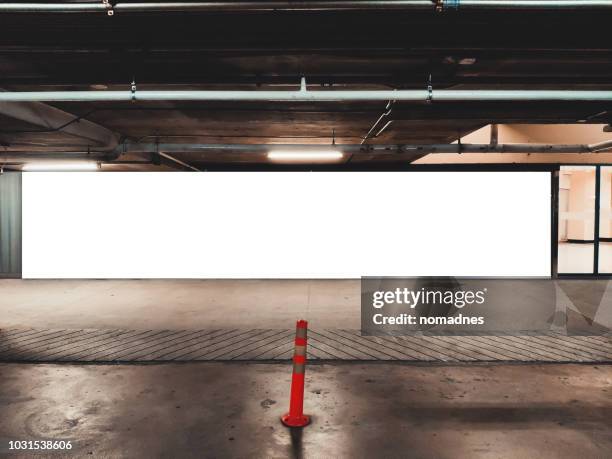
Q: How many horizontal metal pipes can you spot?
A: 3